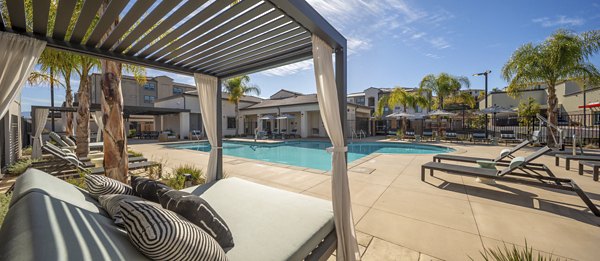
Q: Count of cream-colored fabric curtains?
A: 5